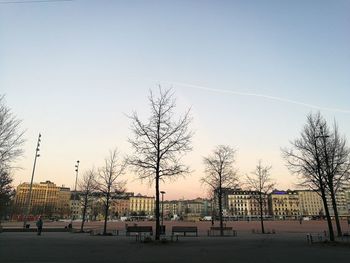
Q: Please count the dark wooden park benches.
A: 3